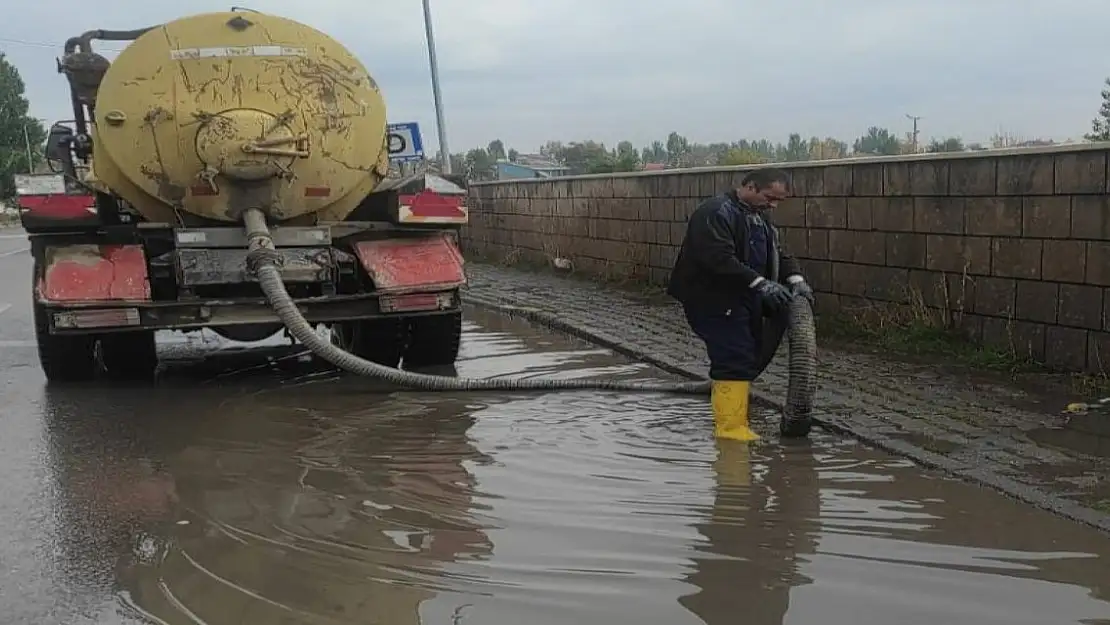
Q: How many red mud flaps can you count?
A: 2